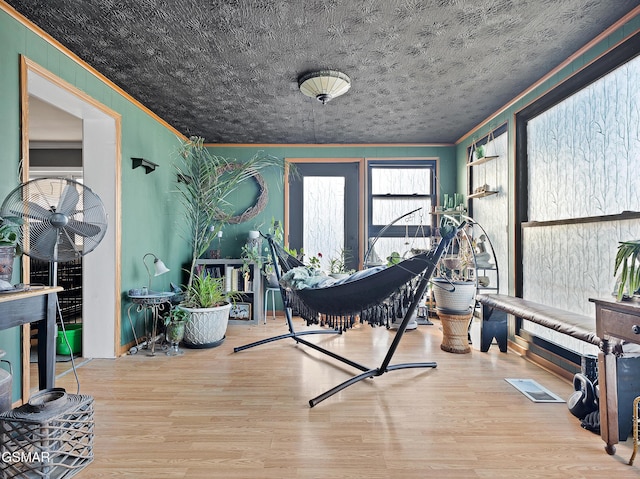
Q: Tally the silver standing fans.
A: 1